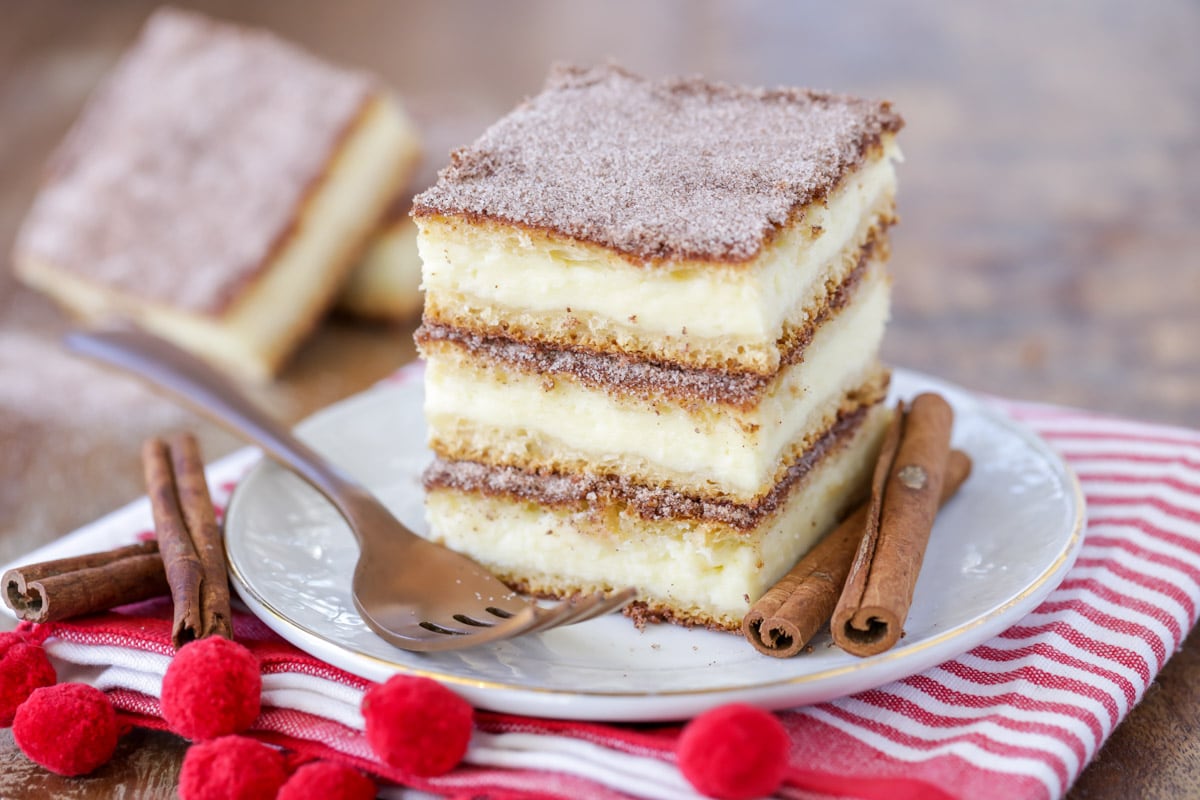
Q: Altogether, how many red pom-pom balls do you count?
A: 7